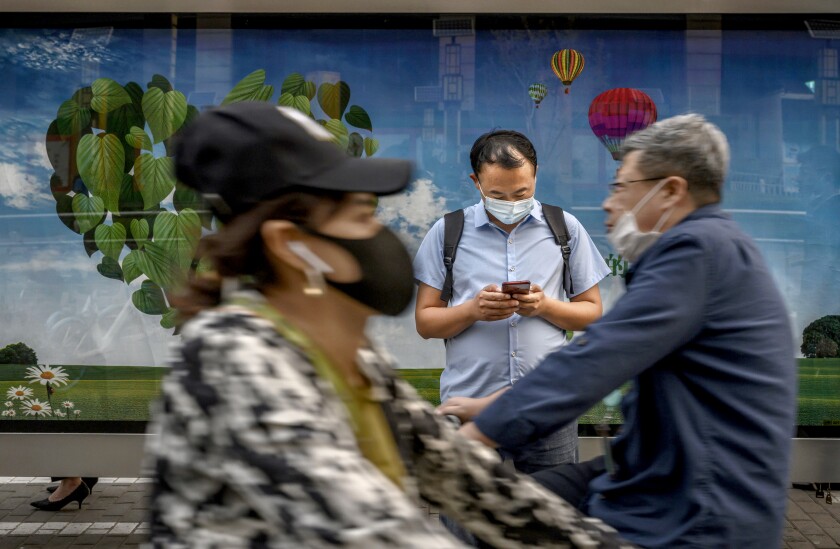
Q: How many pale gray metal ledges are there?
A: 1